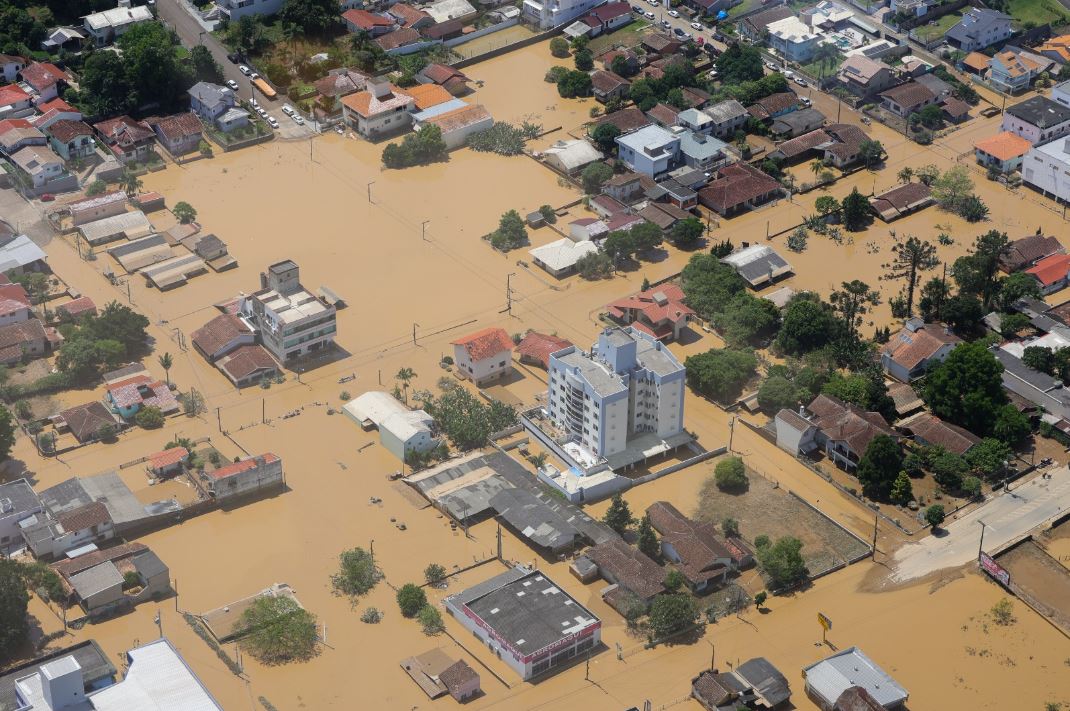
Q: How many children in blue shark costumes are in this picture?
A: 0